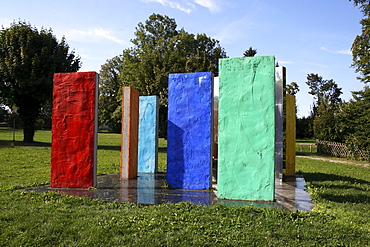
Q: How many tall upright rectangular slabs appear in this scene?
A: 8